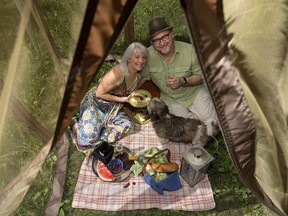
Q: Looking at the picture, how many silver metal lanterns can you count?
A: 1